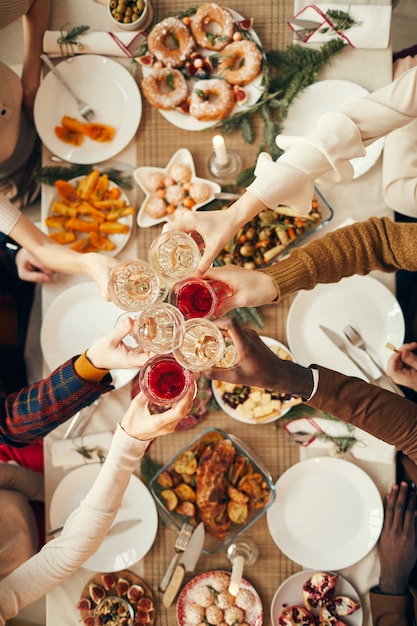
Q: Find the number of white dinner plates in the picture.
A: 6